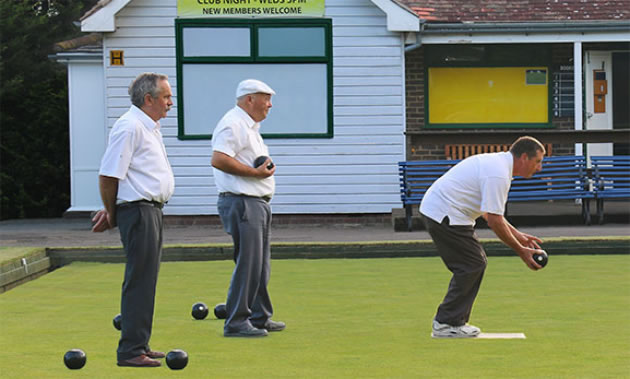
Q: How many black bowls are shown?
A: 7